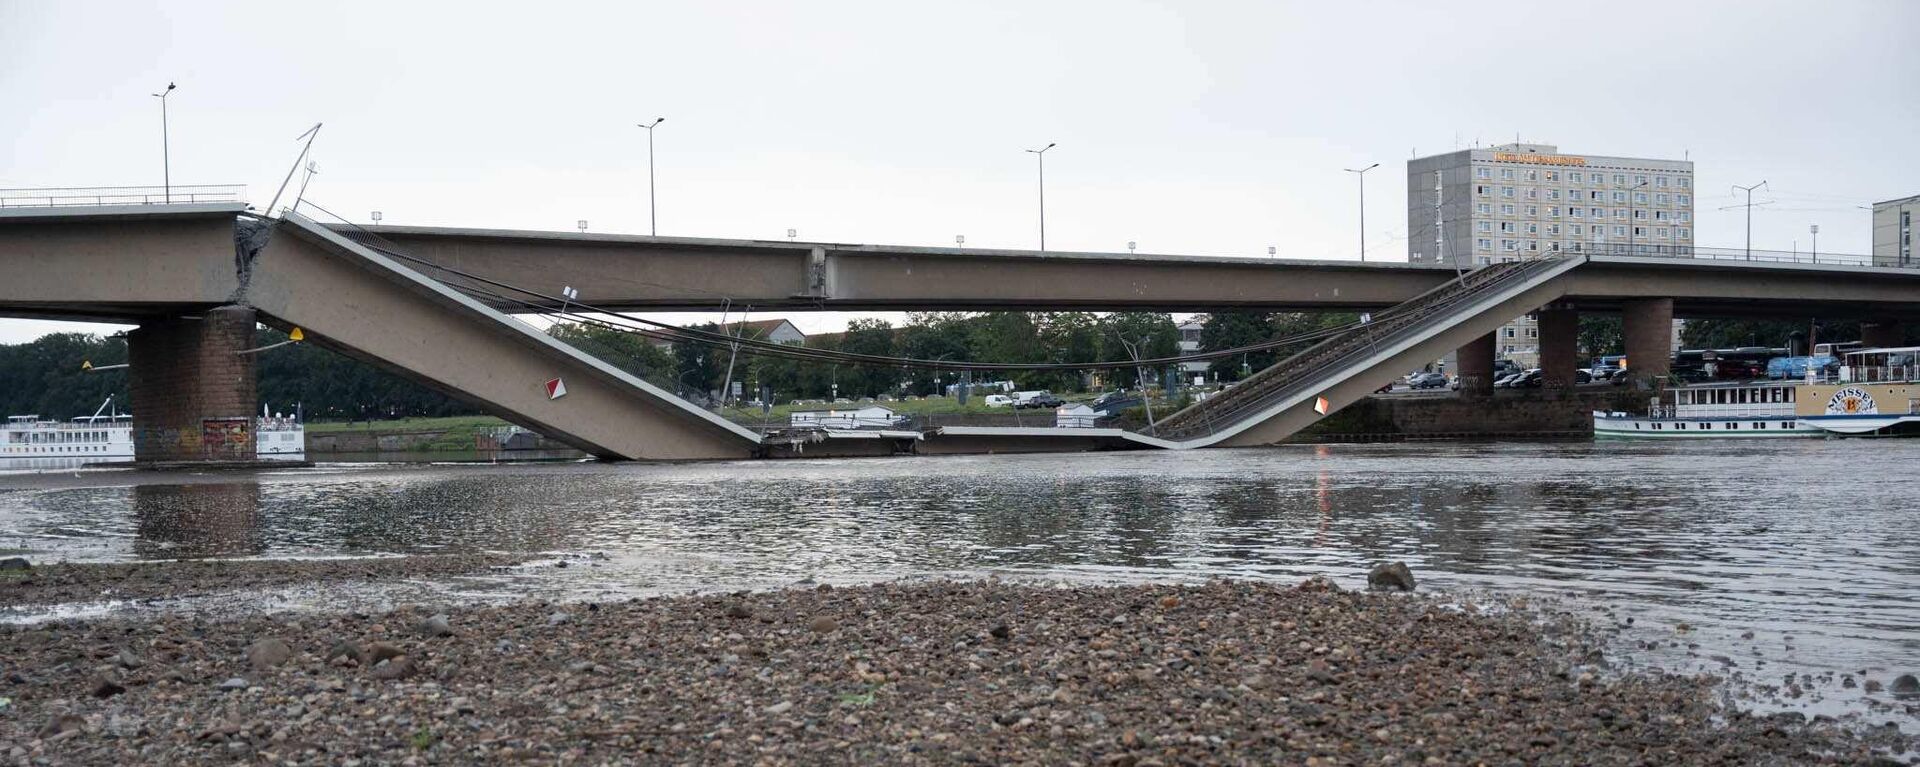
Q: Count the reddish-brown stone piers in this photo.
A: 4